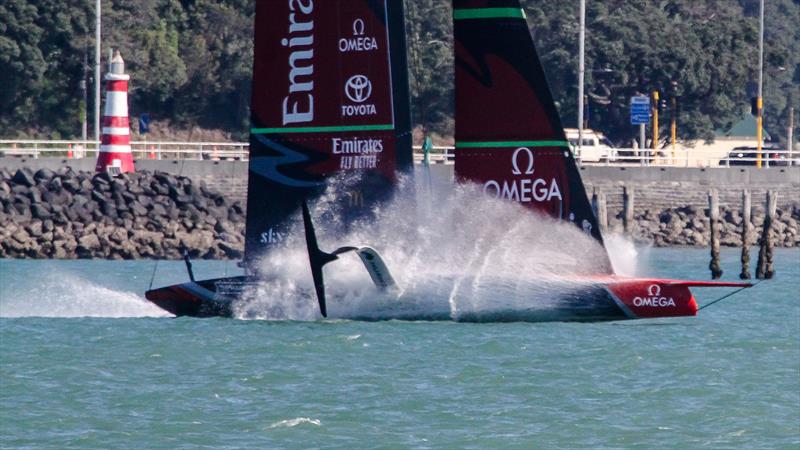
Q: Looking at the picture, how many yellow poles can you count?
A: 3